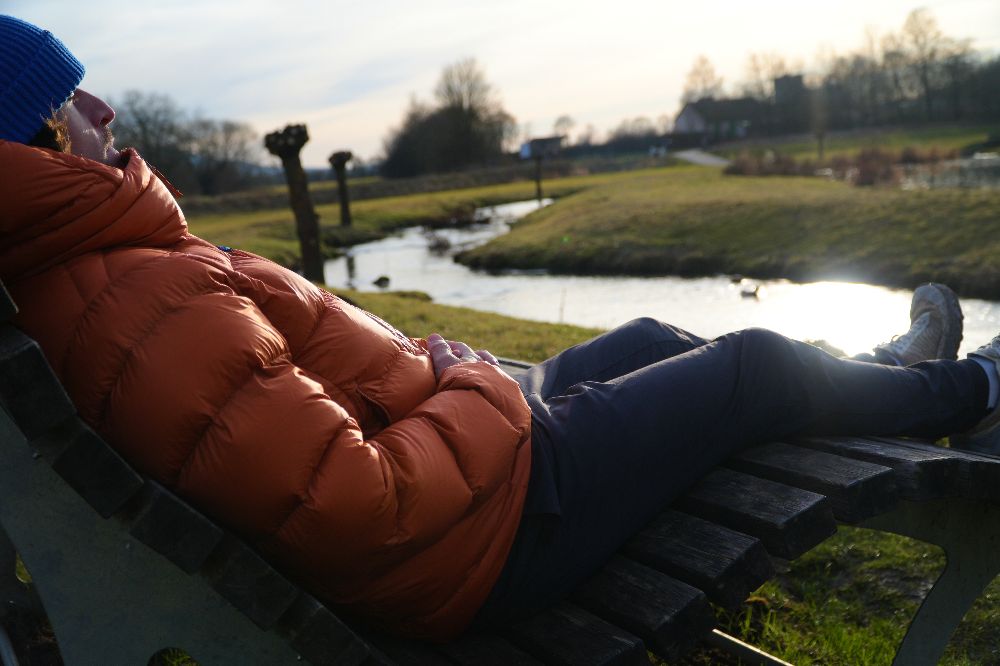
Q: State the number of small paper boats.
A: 0